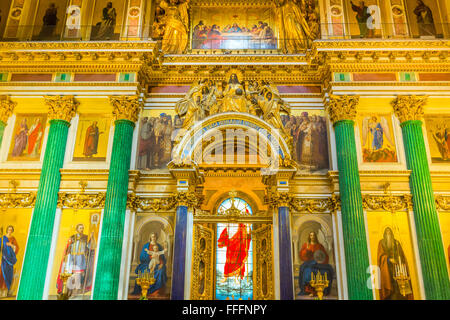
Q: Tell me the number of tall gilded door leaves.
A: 2